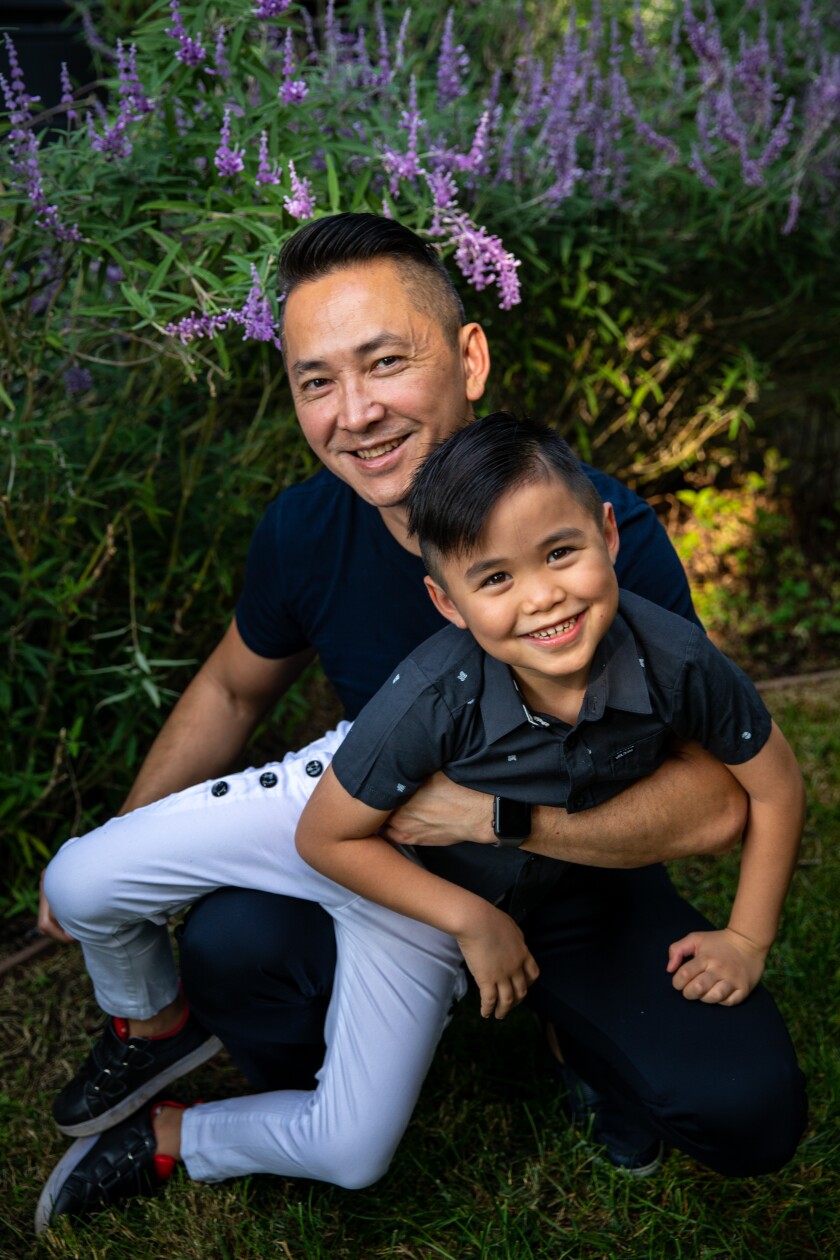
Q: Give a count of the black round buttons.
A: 3